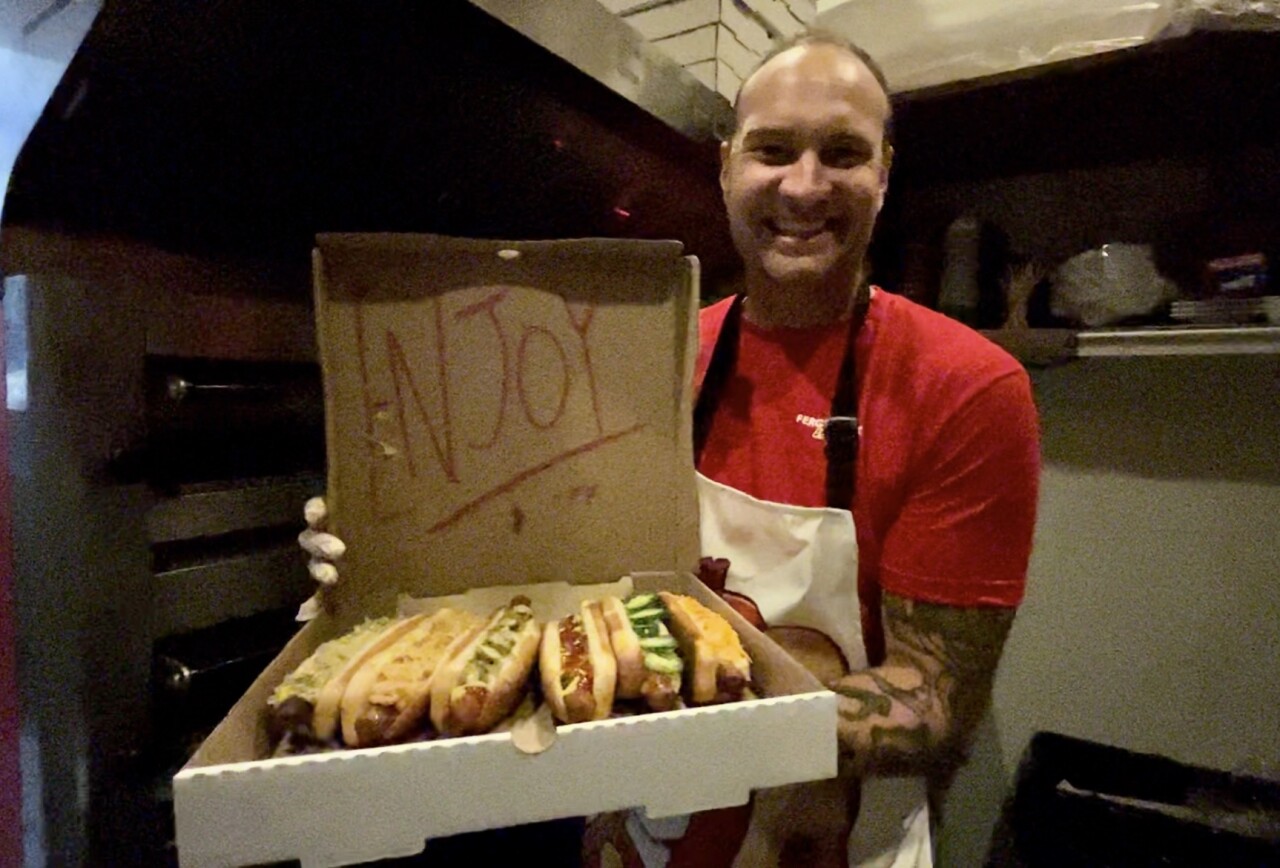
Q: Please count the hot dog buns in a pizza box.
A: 6